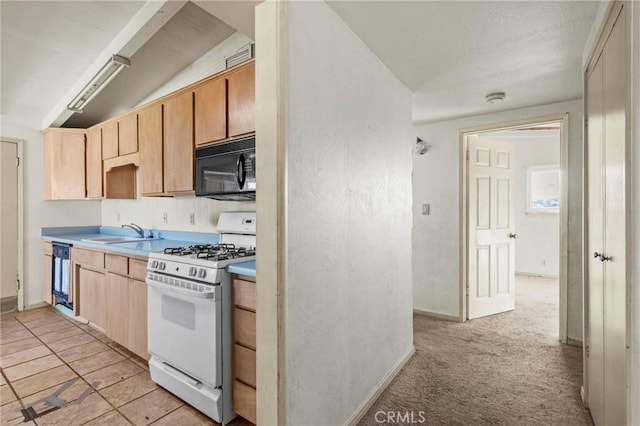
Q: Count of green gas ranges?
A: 0